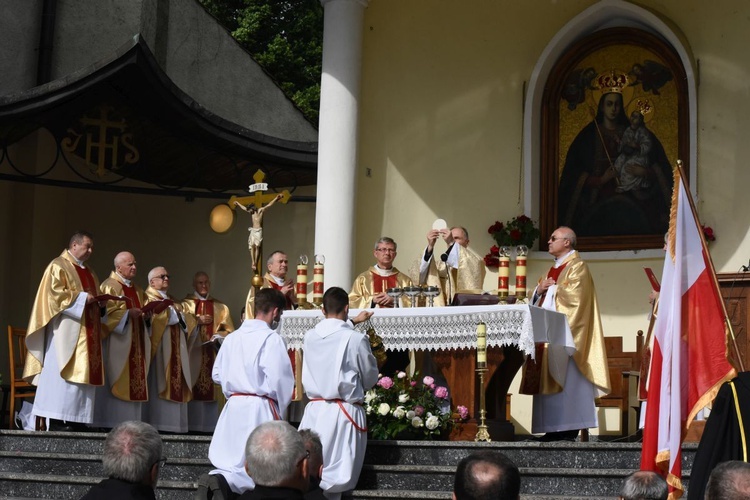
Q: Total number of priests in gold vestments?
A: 8